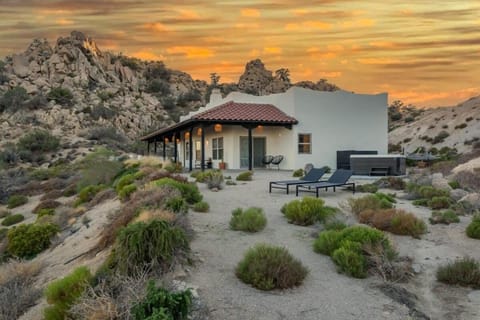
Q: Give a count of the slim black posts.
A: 7